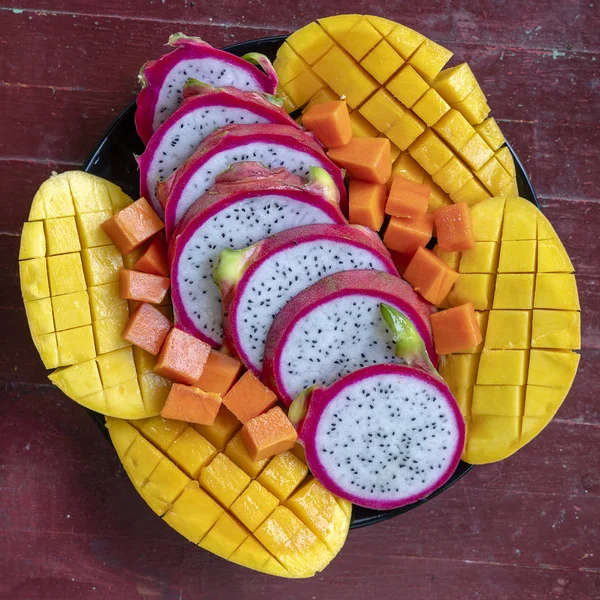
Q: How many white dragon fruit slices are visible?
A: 7